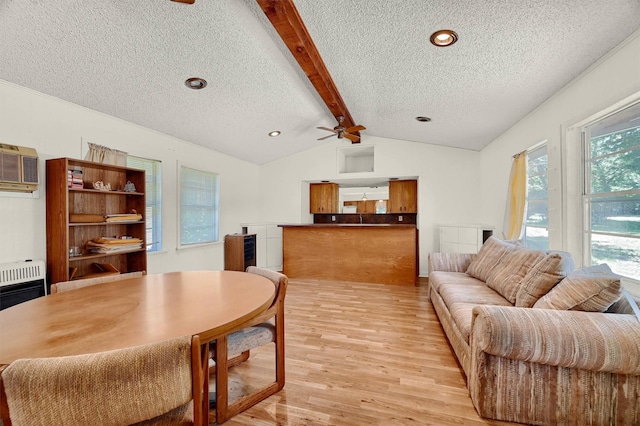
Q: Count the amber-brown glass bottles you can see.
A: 0